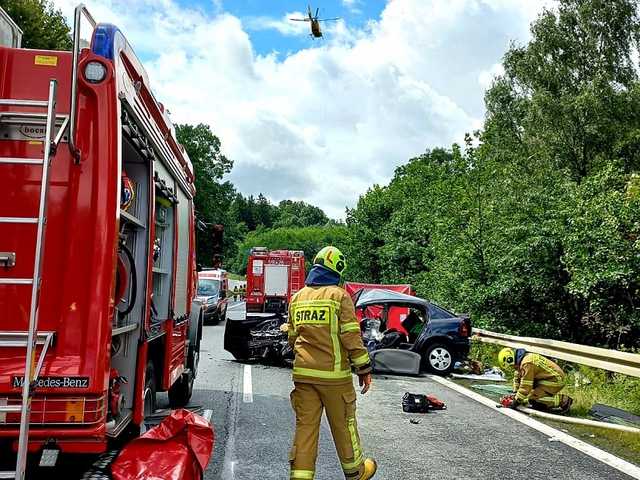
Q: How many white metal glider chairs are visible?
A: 0